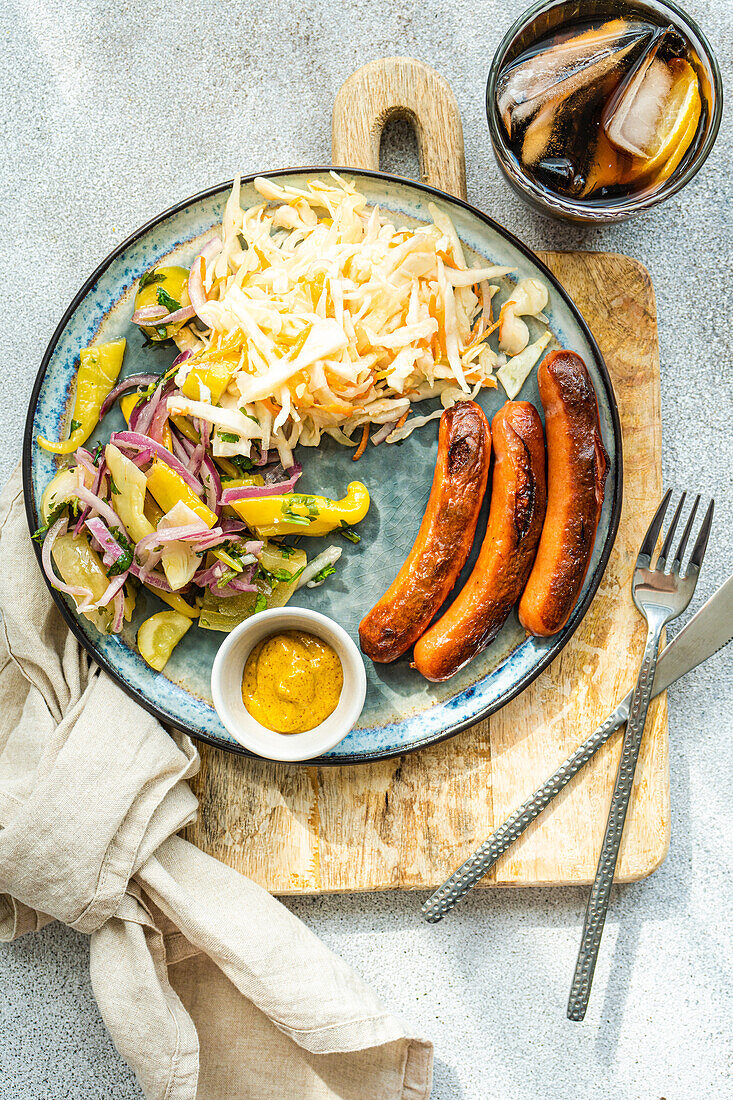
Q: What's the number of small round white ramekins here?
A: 1